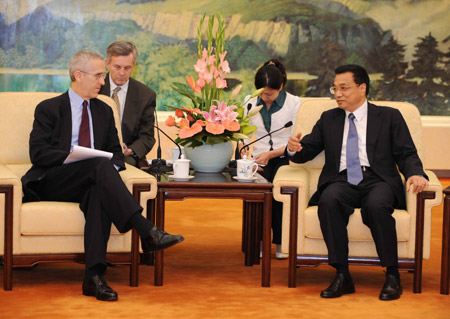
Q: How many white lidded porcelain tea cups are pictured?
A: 2